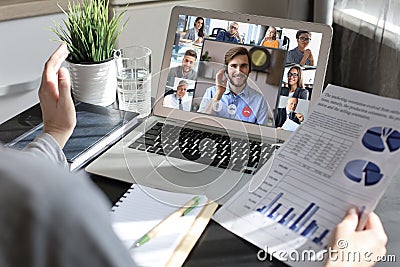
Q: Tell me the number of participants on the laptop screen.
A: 9